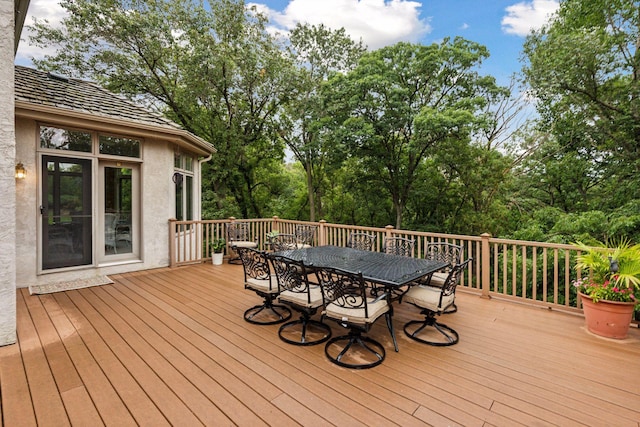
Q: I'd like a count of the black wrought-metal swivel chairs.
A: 10